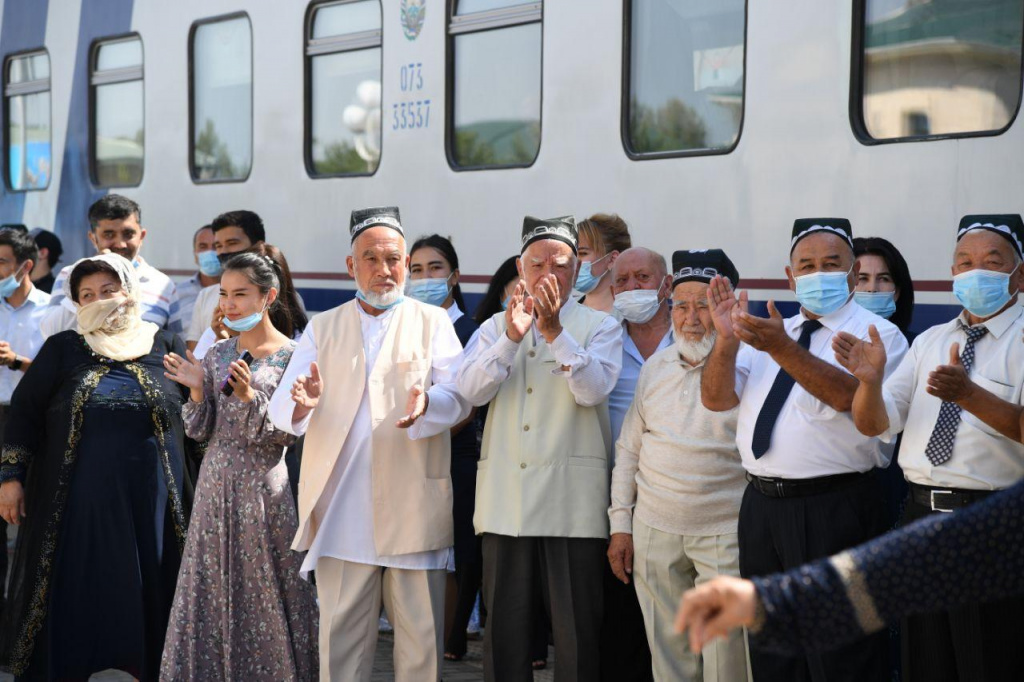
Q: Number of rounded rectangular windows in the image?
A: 7